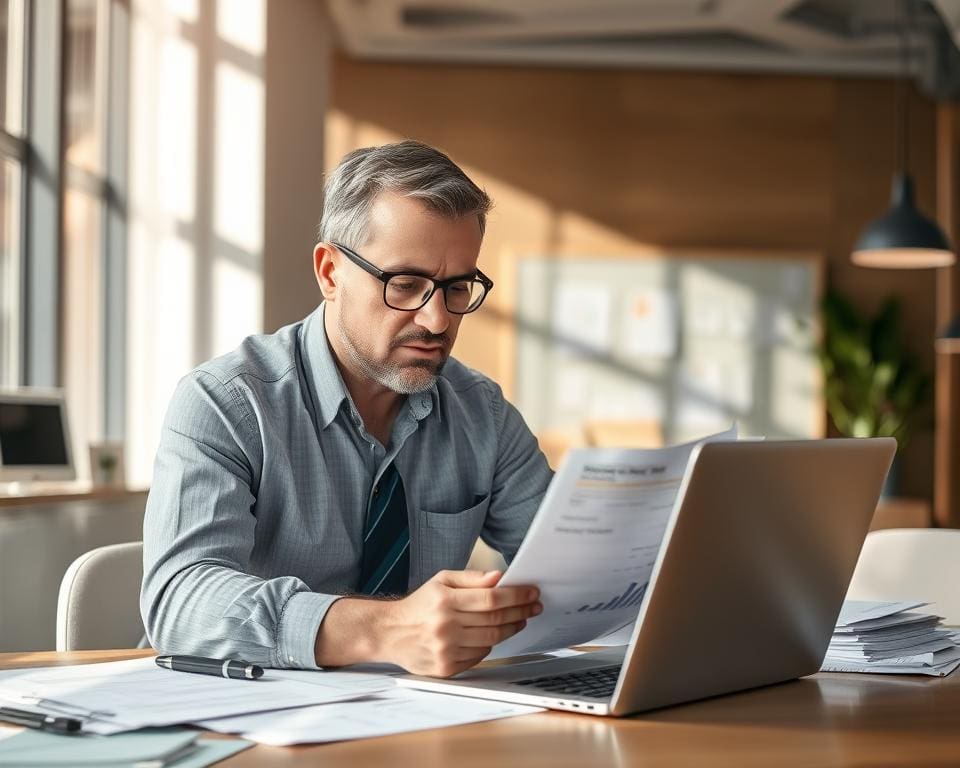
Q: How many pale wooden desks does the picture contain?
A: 1